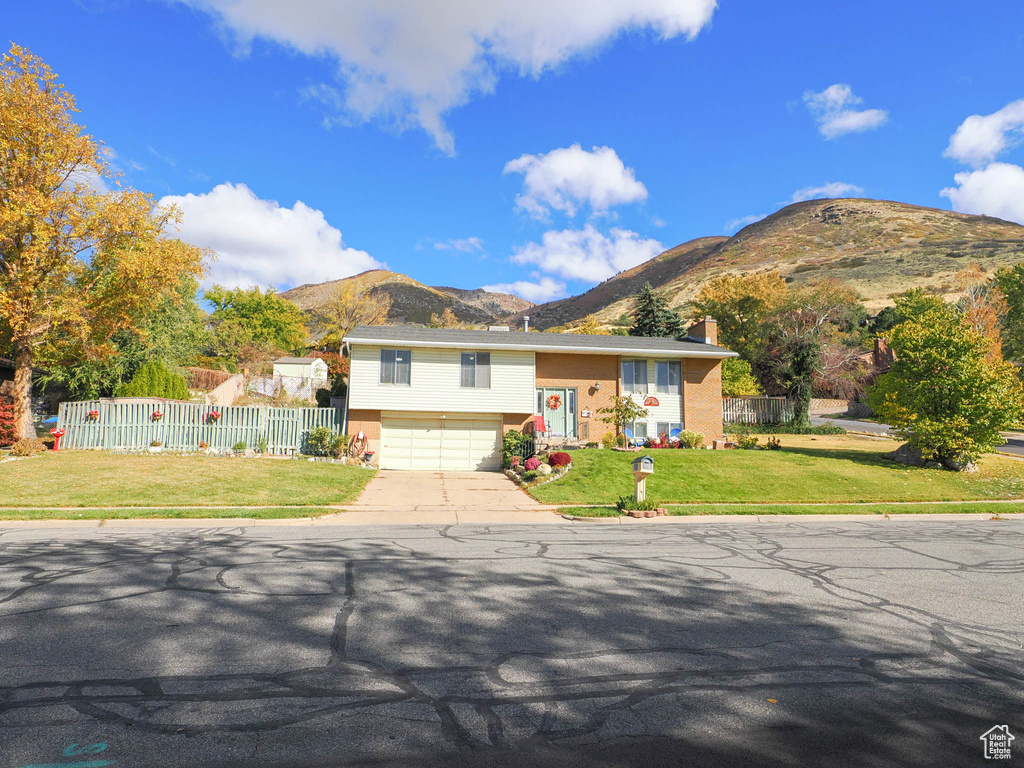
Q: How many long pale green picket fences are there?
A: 1